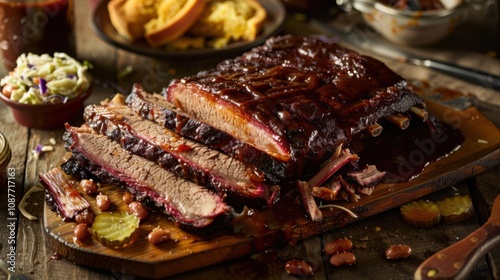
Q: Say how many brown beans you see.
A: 11